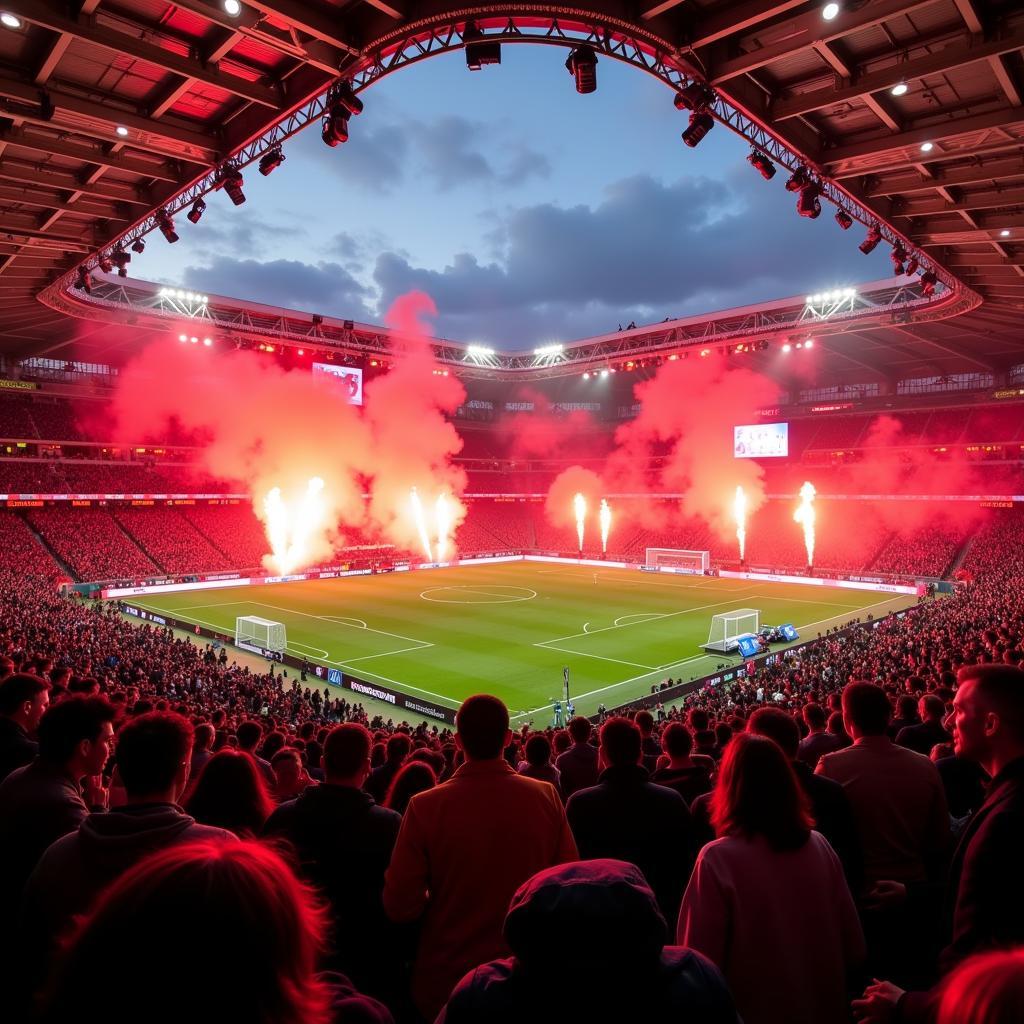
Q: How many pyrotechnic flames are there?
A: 8